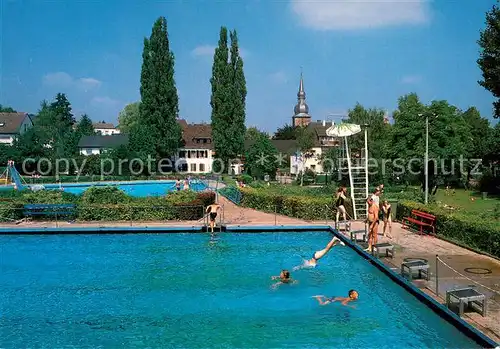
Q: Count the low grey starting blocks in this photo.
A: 5